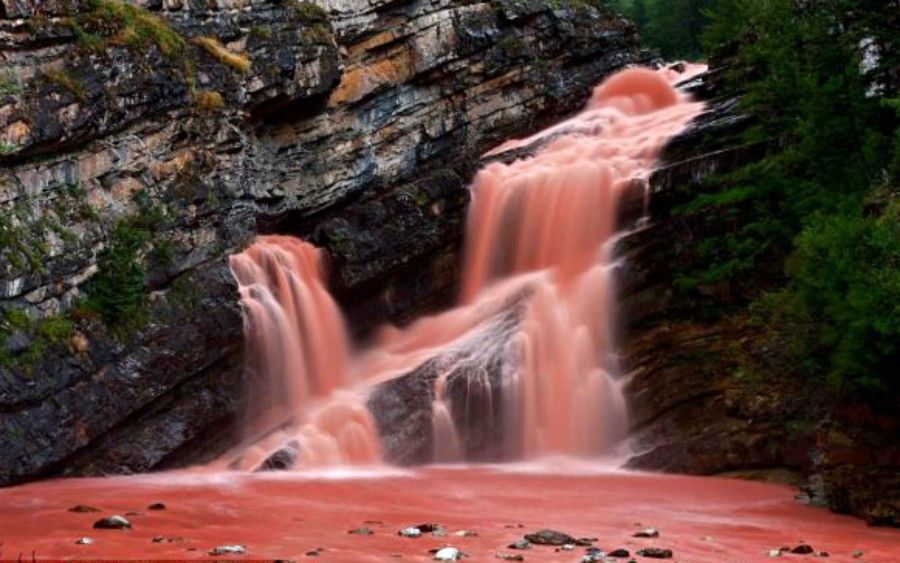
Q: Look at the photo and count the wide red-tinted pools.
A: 1